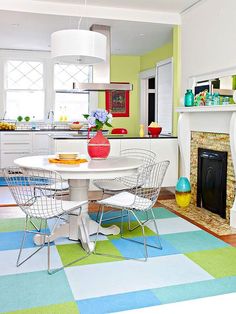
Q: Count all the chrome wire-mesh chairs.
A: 4